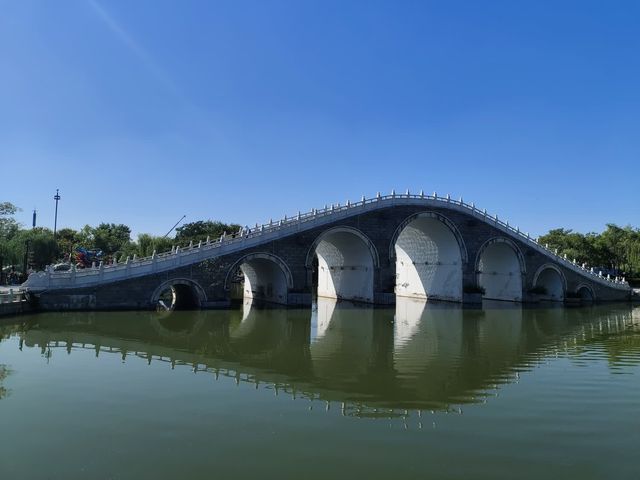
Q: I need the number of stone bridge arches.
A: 7